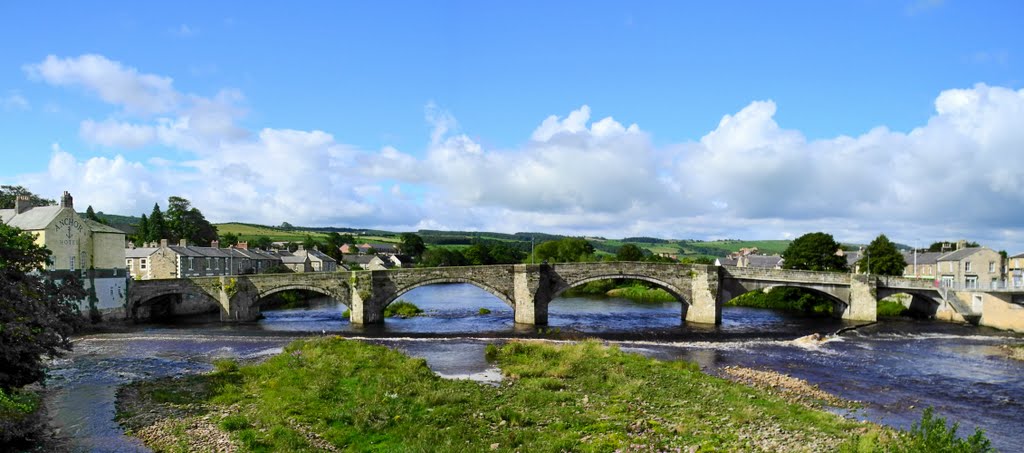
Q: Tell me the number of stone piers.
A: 5